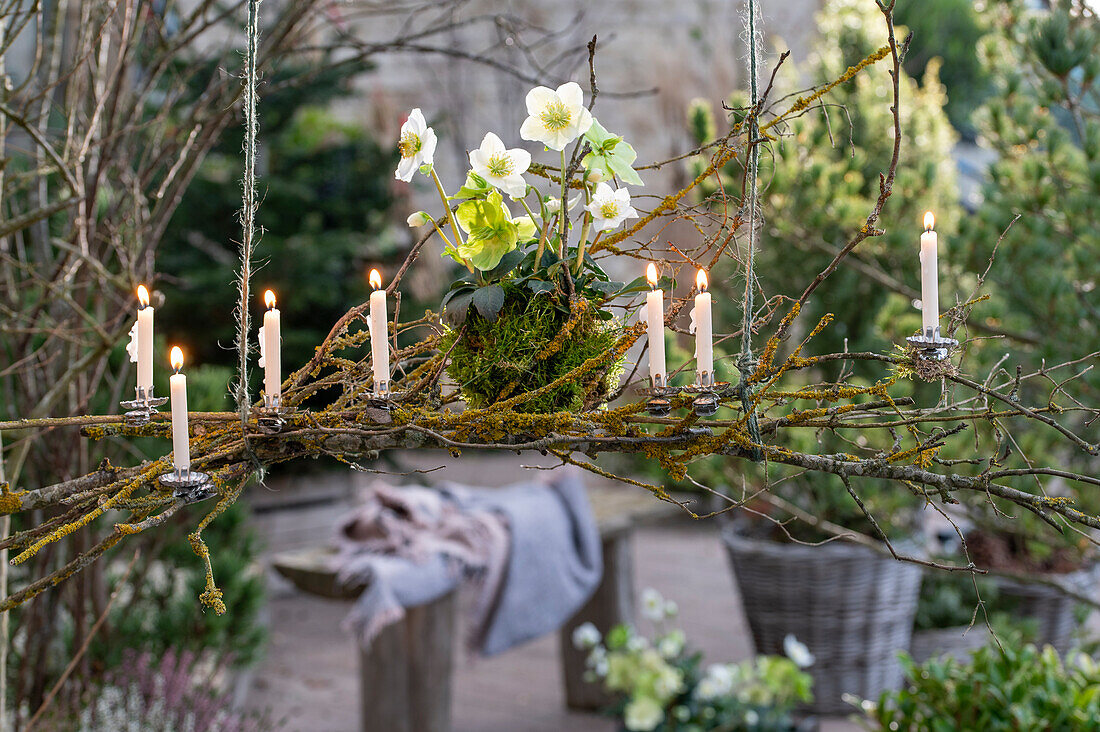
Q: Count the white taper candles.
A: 7